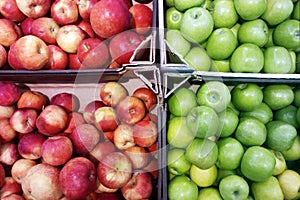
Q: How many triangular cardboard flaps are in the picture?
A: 4